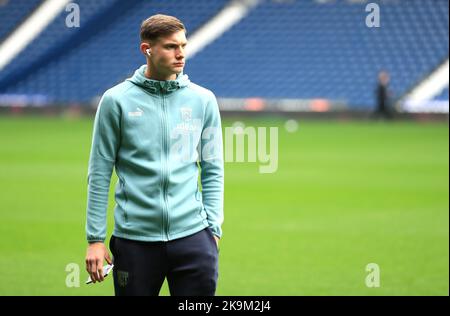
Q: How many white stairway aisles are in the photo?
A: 3